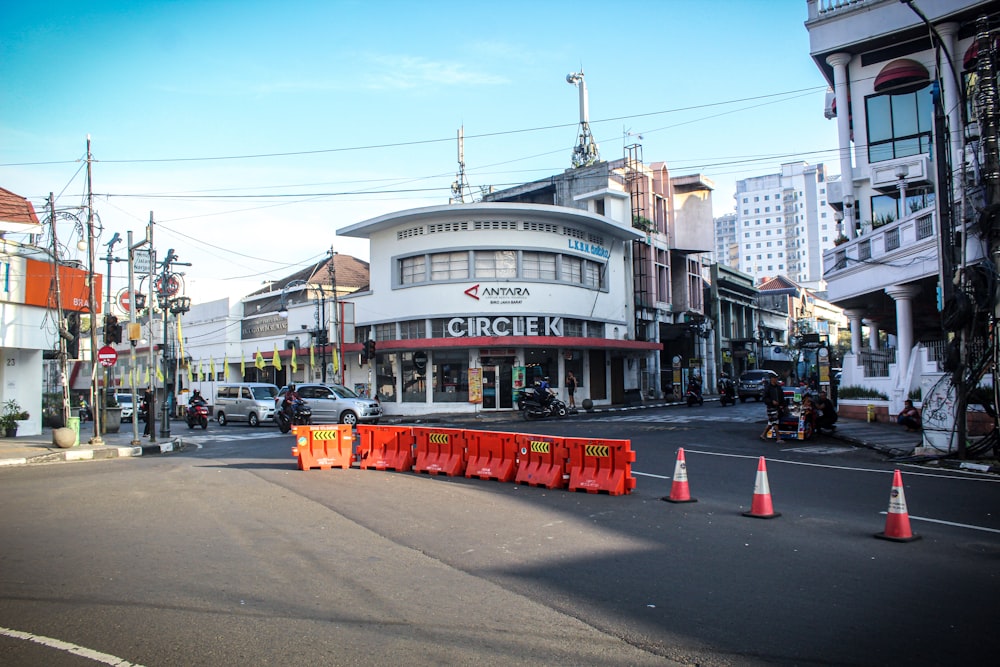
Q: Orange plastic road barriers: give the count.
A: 6